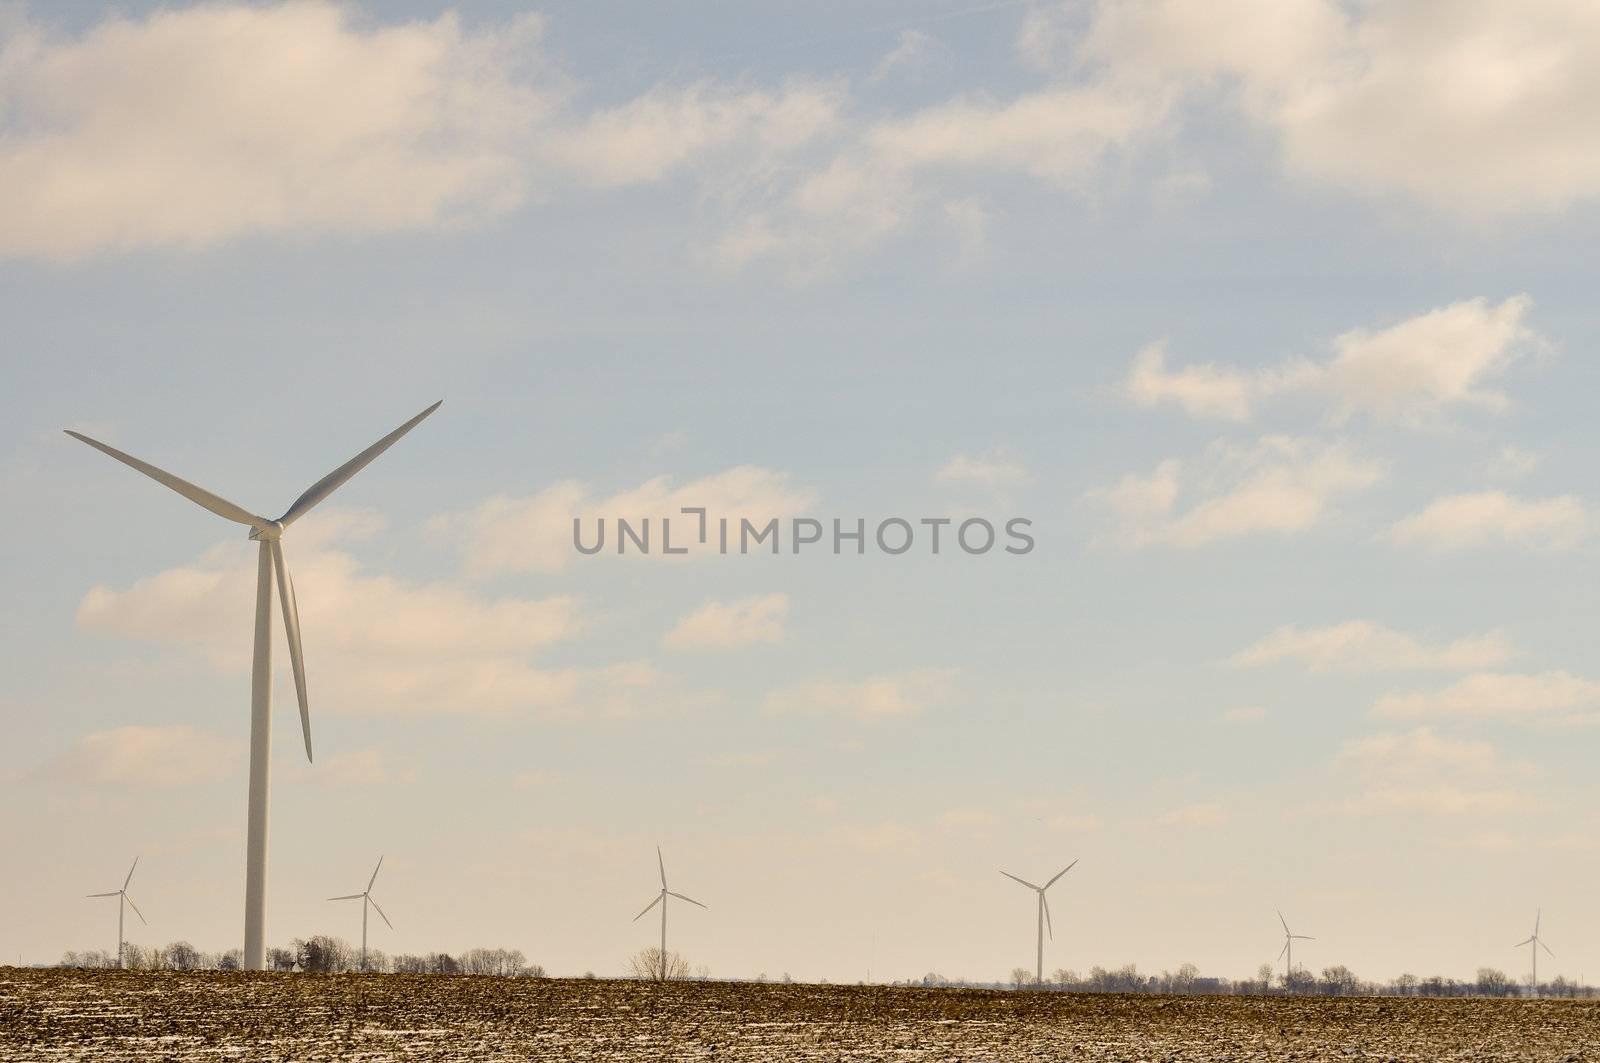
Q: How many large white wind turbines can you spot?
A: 1